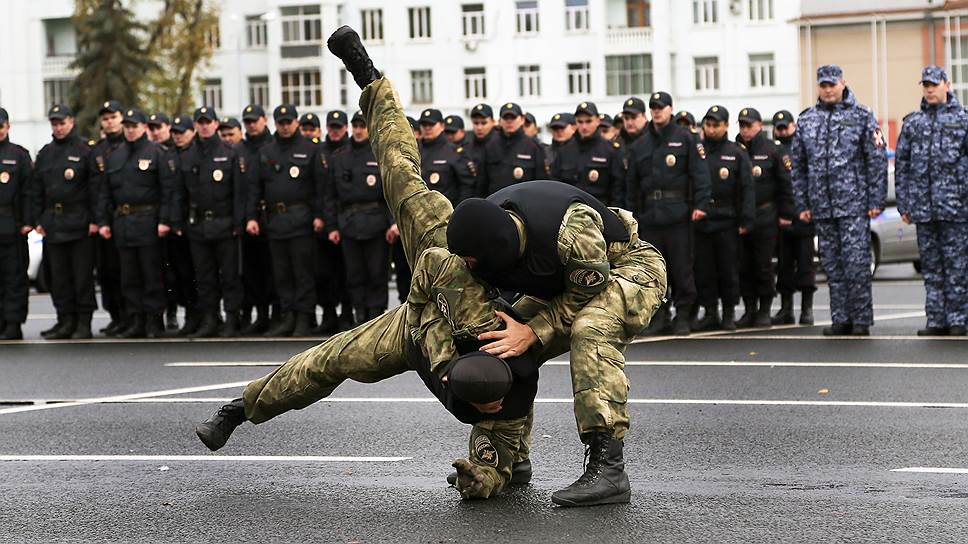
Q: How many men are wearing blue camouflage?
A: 2